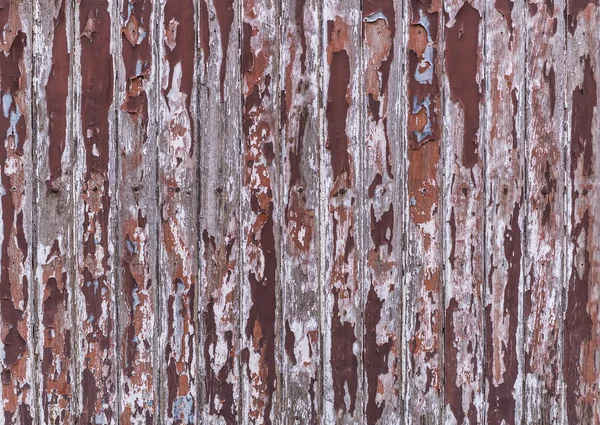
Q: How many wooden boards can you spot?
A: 15